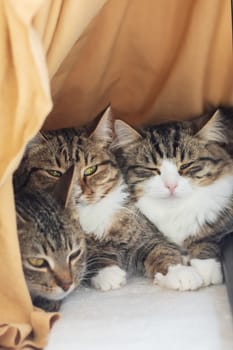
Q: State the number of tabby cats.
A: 3